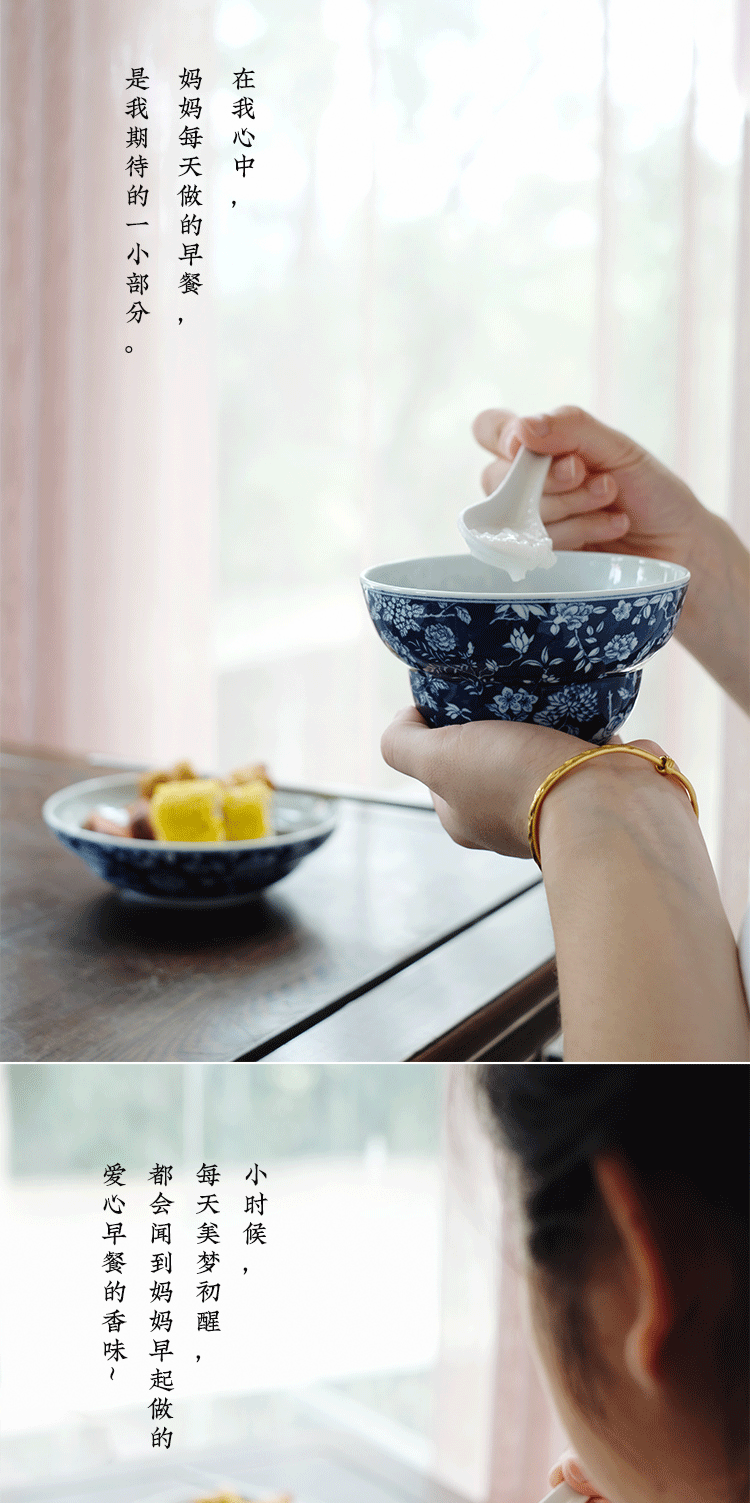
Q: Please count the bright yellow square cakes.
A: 2